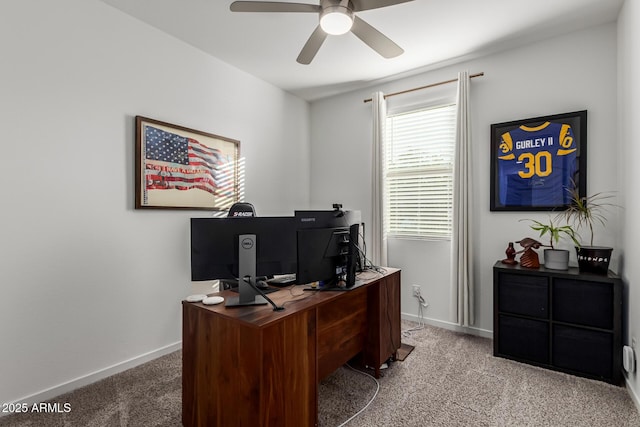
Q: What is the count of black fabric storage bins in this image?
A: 4